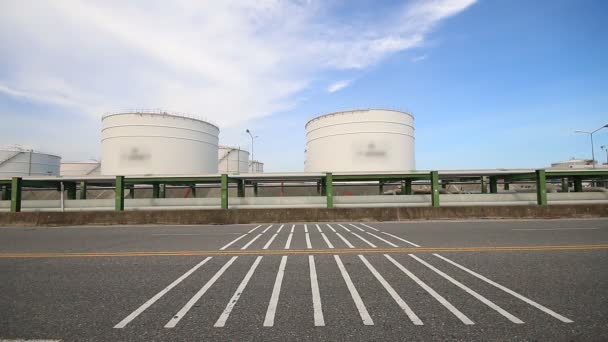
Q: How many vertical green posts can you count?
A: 6